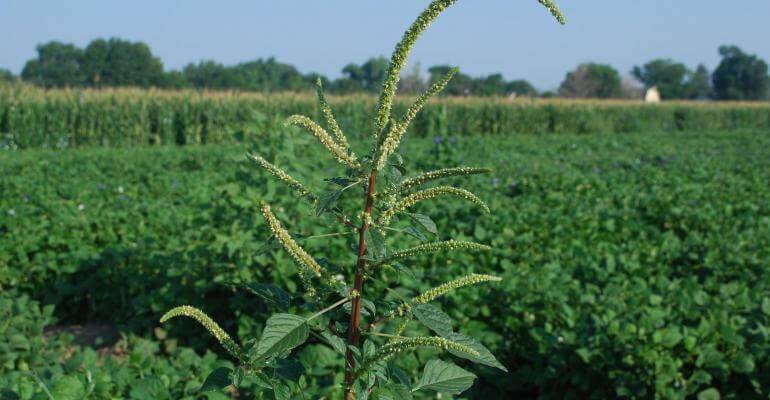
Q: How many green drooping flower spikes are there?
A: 12